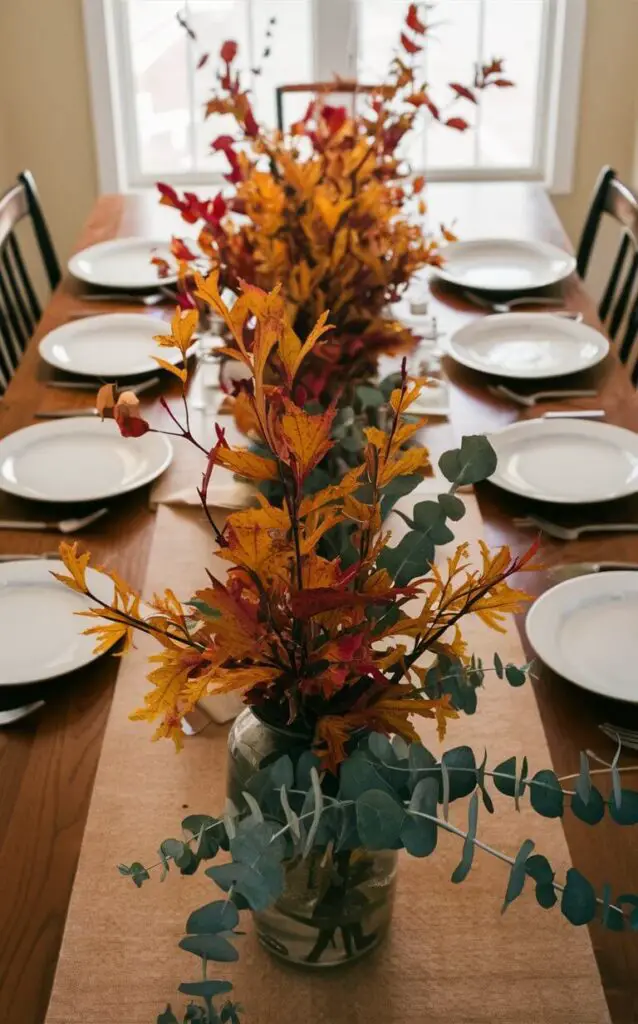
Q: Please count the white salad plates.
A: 8